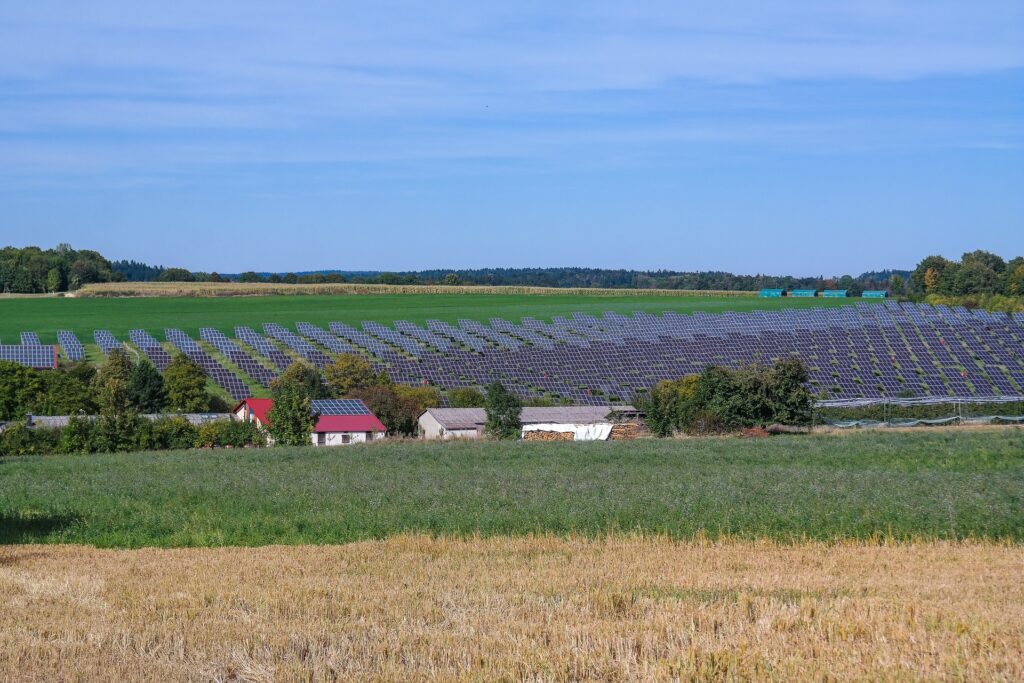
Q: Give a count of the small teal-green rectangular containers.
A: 4